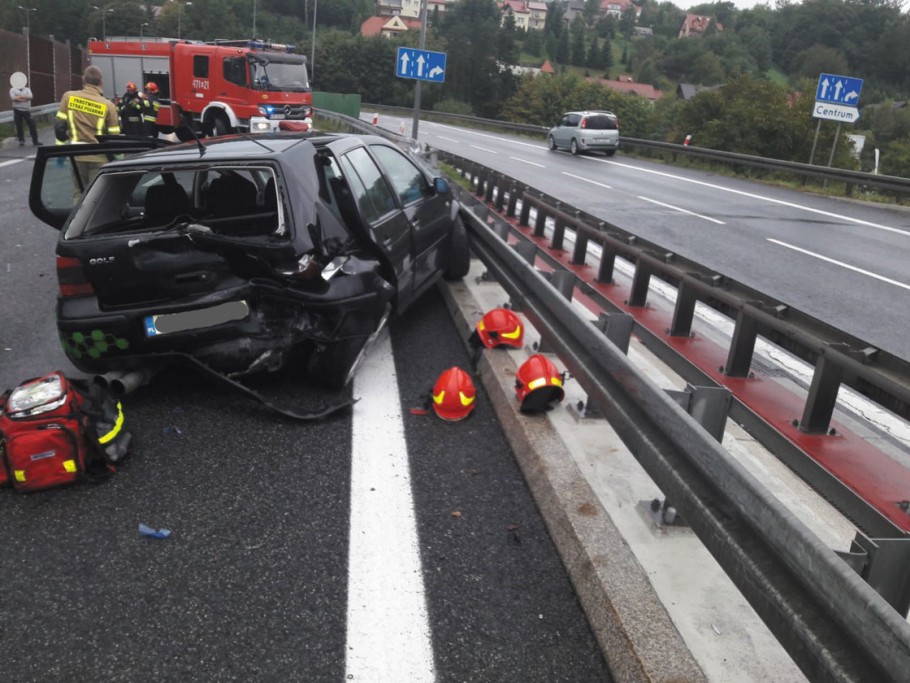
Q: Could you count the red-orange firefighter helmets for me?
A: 5